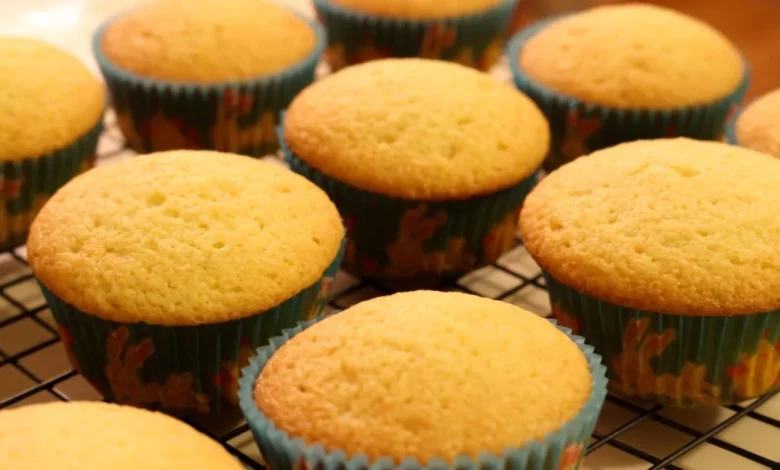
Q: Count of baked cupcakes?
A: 10